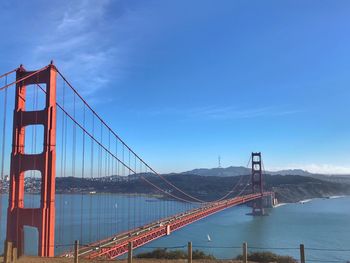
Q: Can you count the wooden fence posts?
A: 7